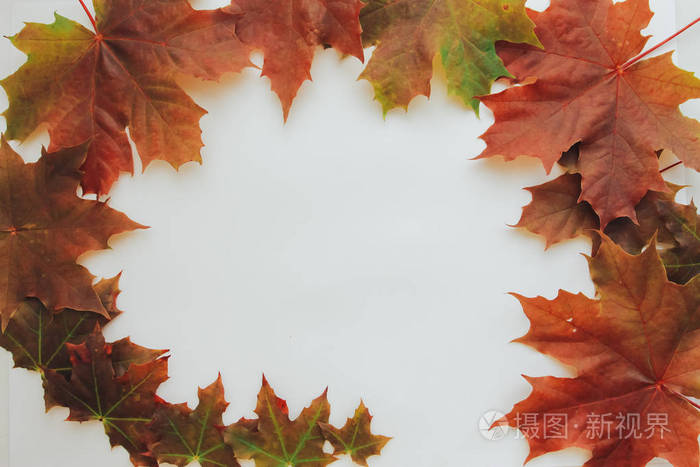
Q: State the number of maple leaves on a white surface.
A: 13